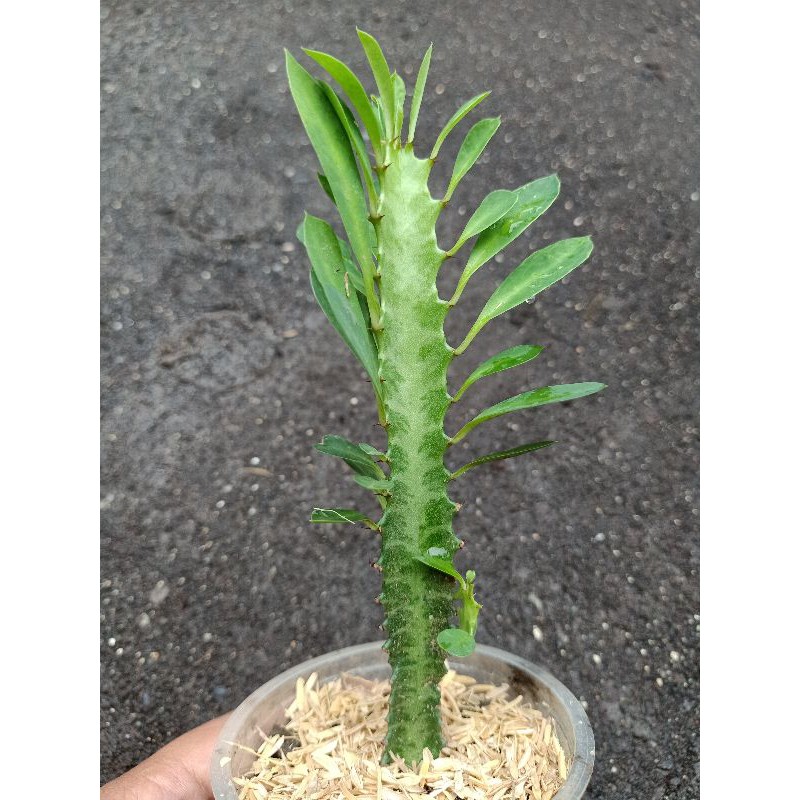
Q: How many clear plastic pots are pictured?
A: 1